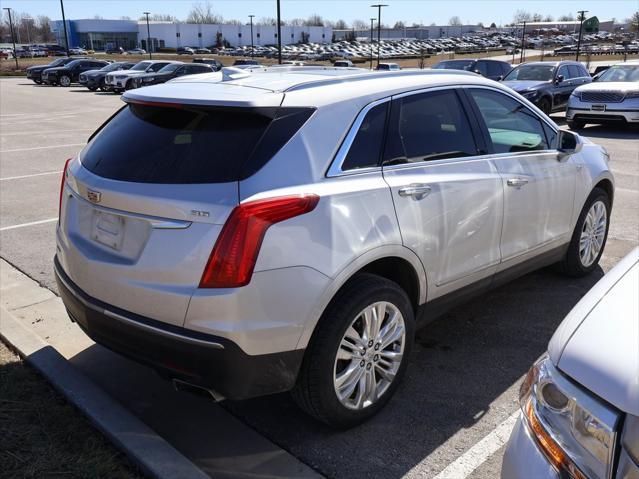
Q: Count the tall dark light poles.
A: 9